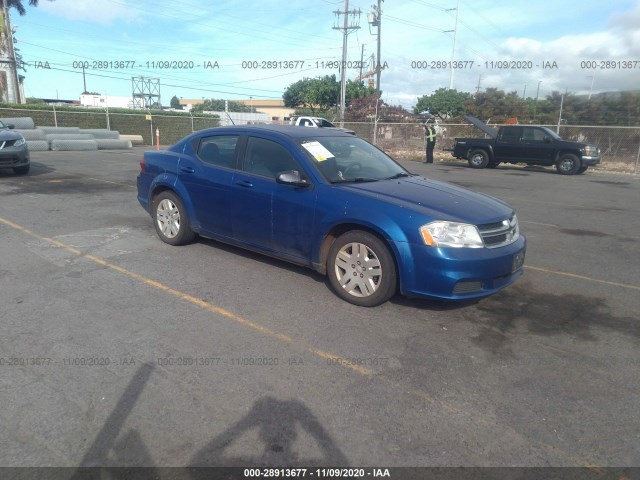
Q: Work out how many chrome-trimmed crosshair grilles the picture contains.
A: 1